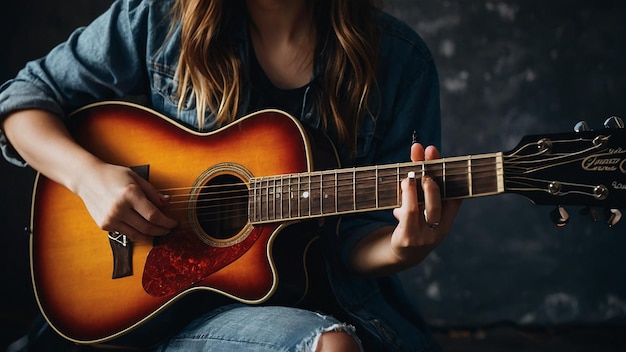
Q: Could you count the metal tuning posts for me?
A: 4